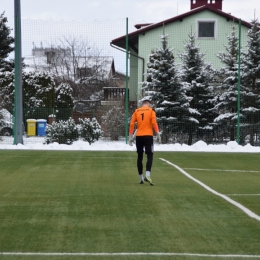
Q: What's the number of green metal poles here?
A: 3